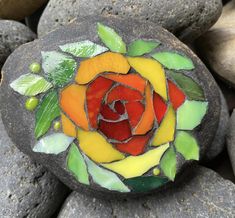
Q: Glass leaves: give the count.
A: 15